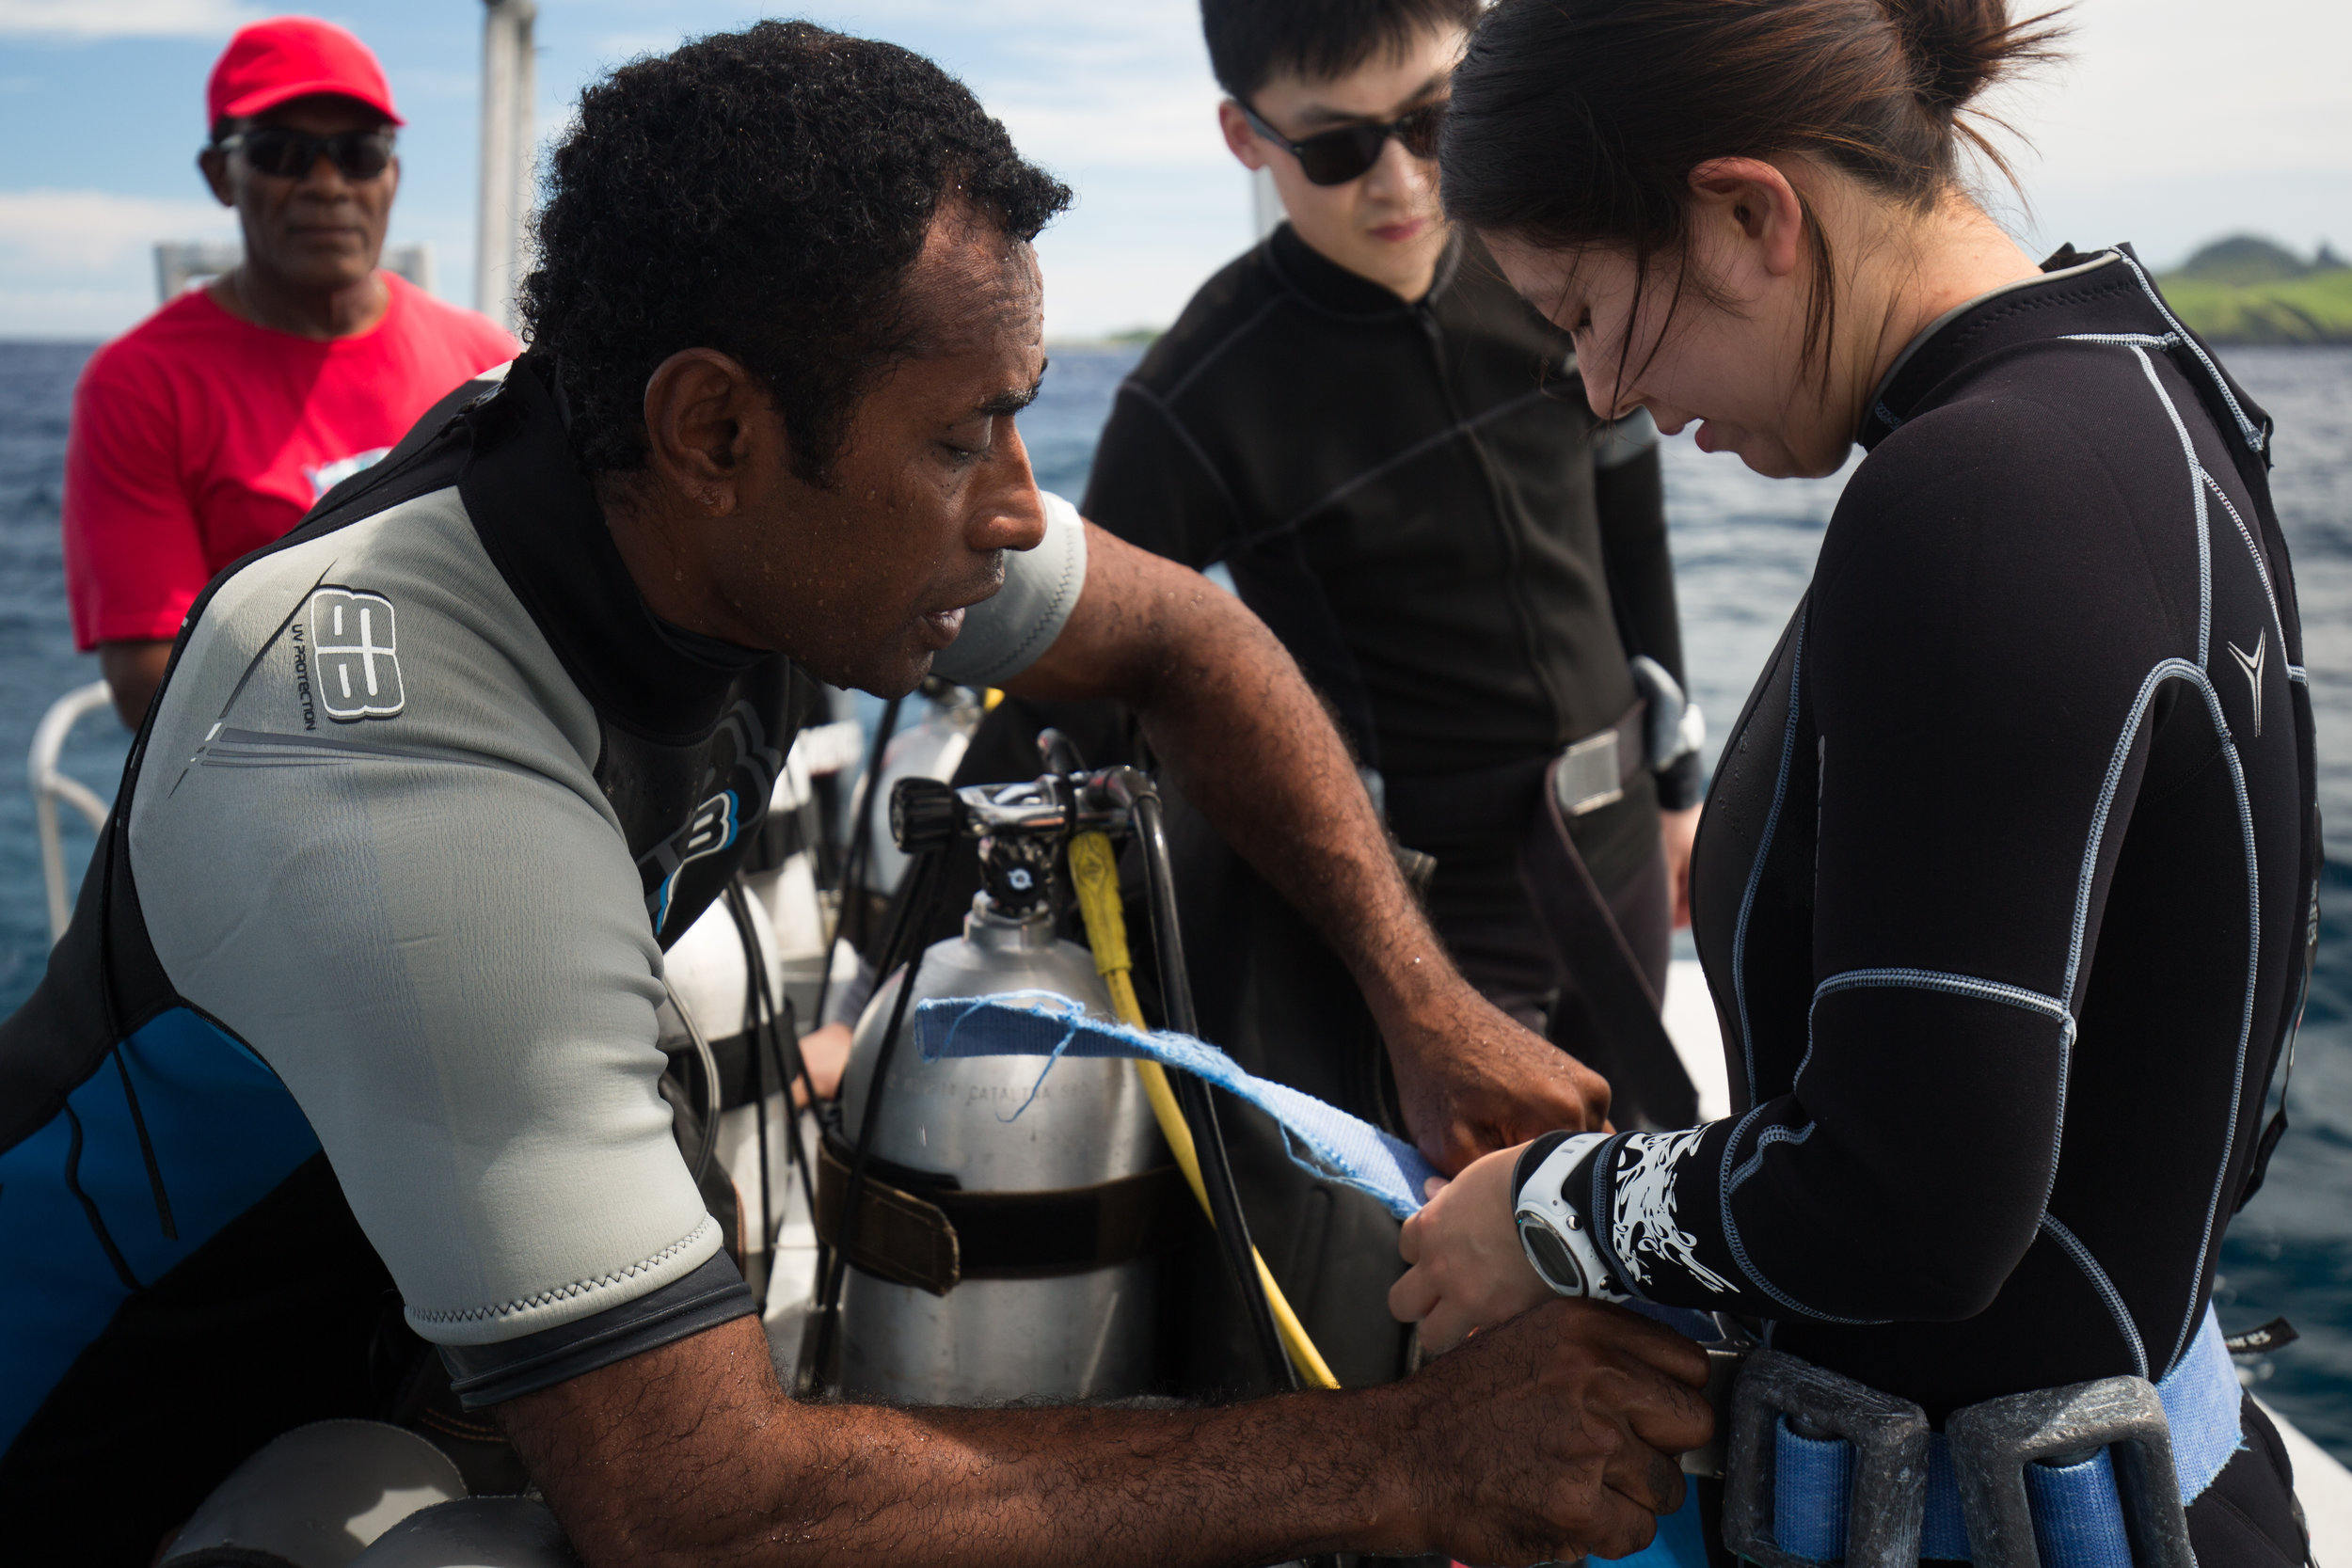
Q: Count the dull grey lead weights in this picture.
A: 2